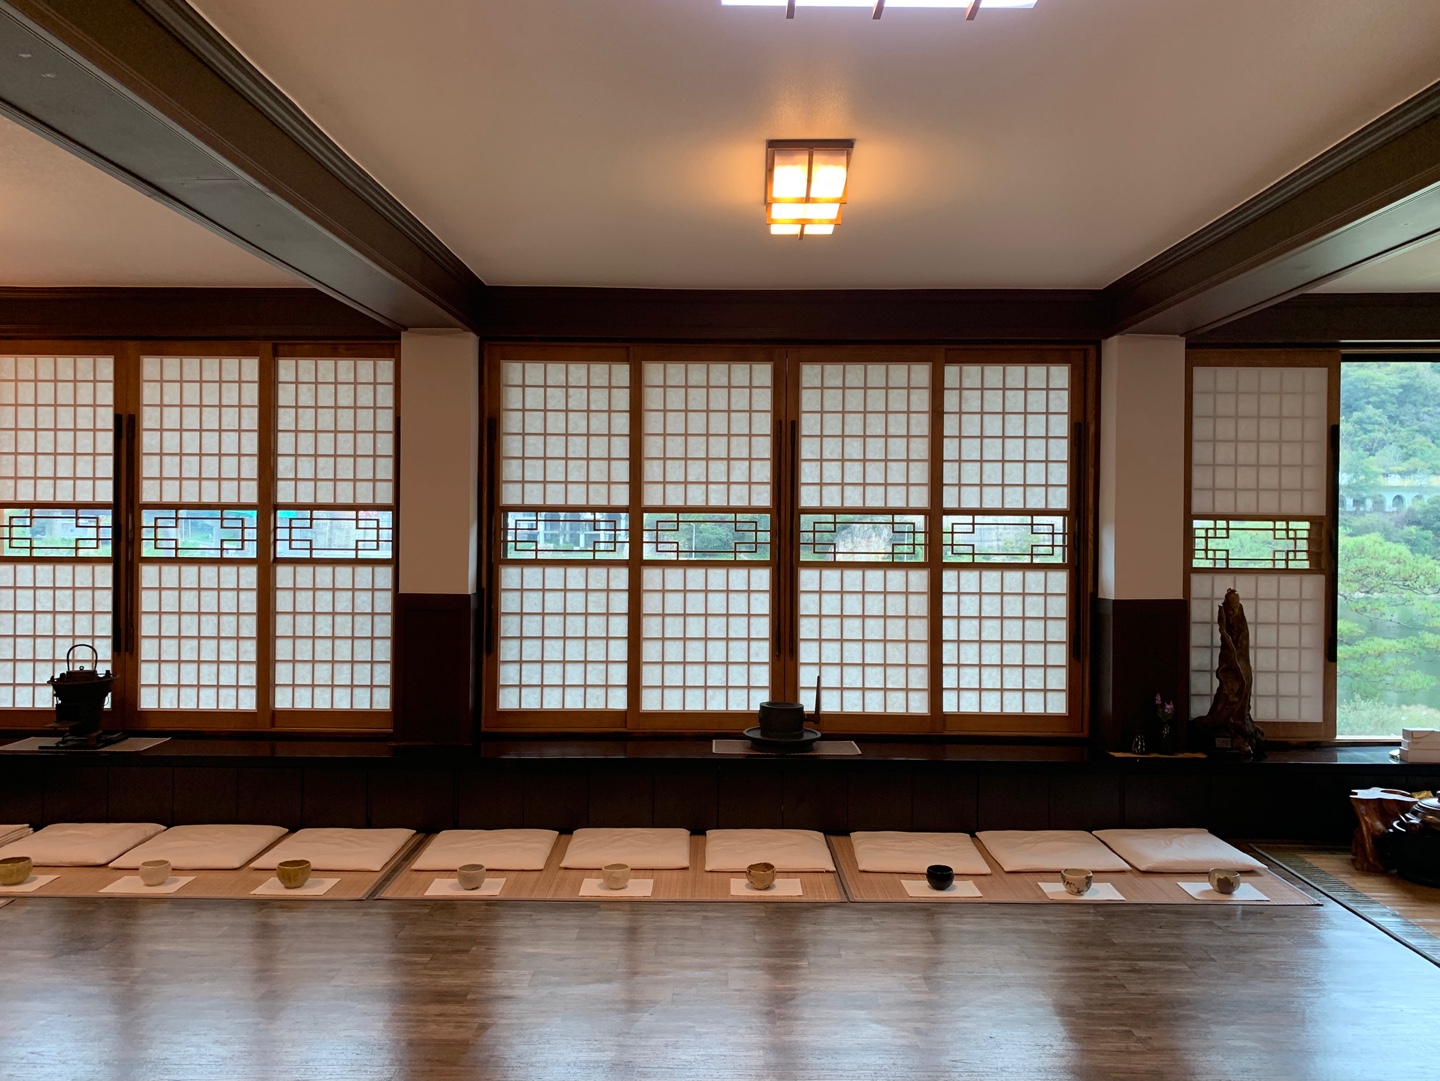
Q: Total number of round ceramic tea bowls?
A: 9